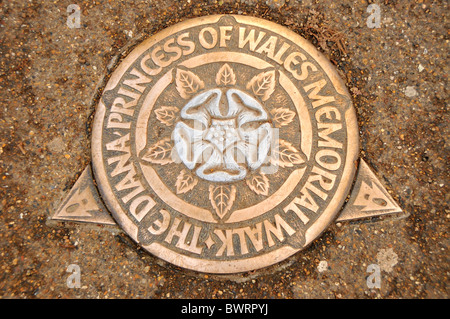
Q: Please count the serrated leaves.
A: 10